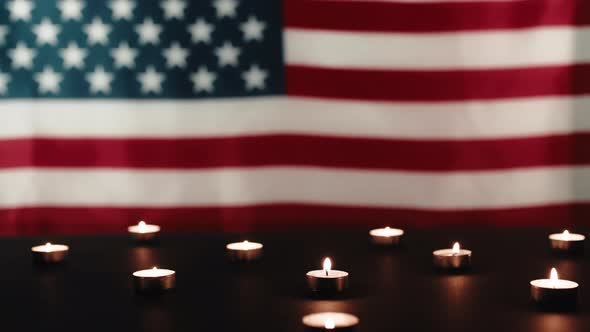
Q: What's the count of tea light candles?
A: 10